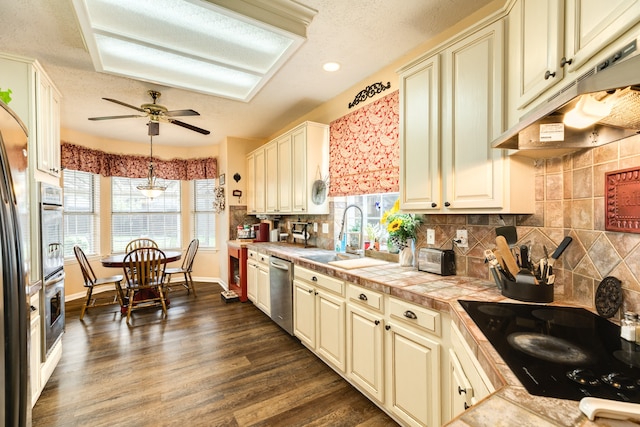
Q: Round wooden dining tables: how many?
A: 1